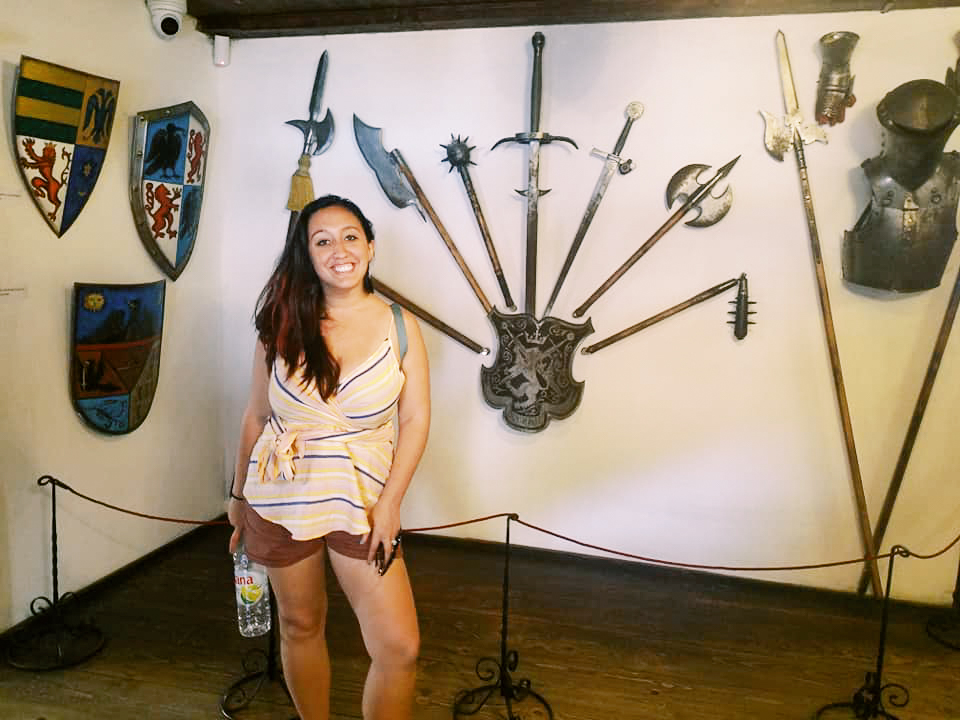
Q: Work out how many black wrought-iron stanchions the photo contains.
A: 5